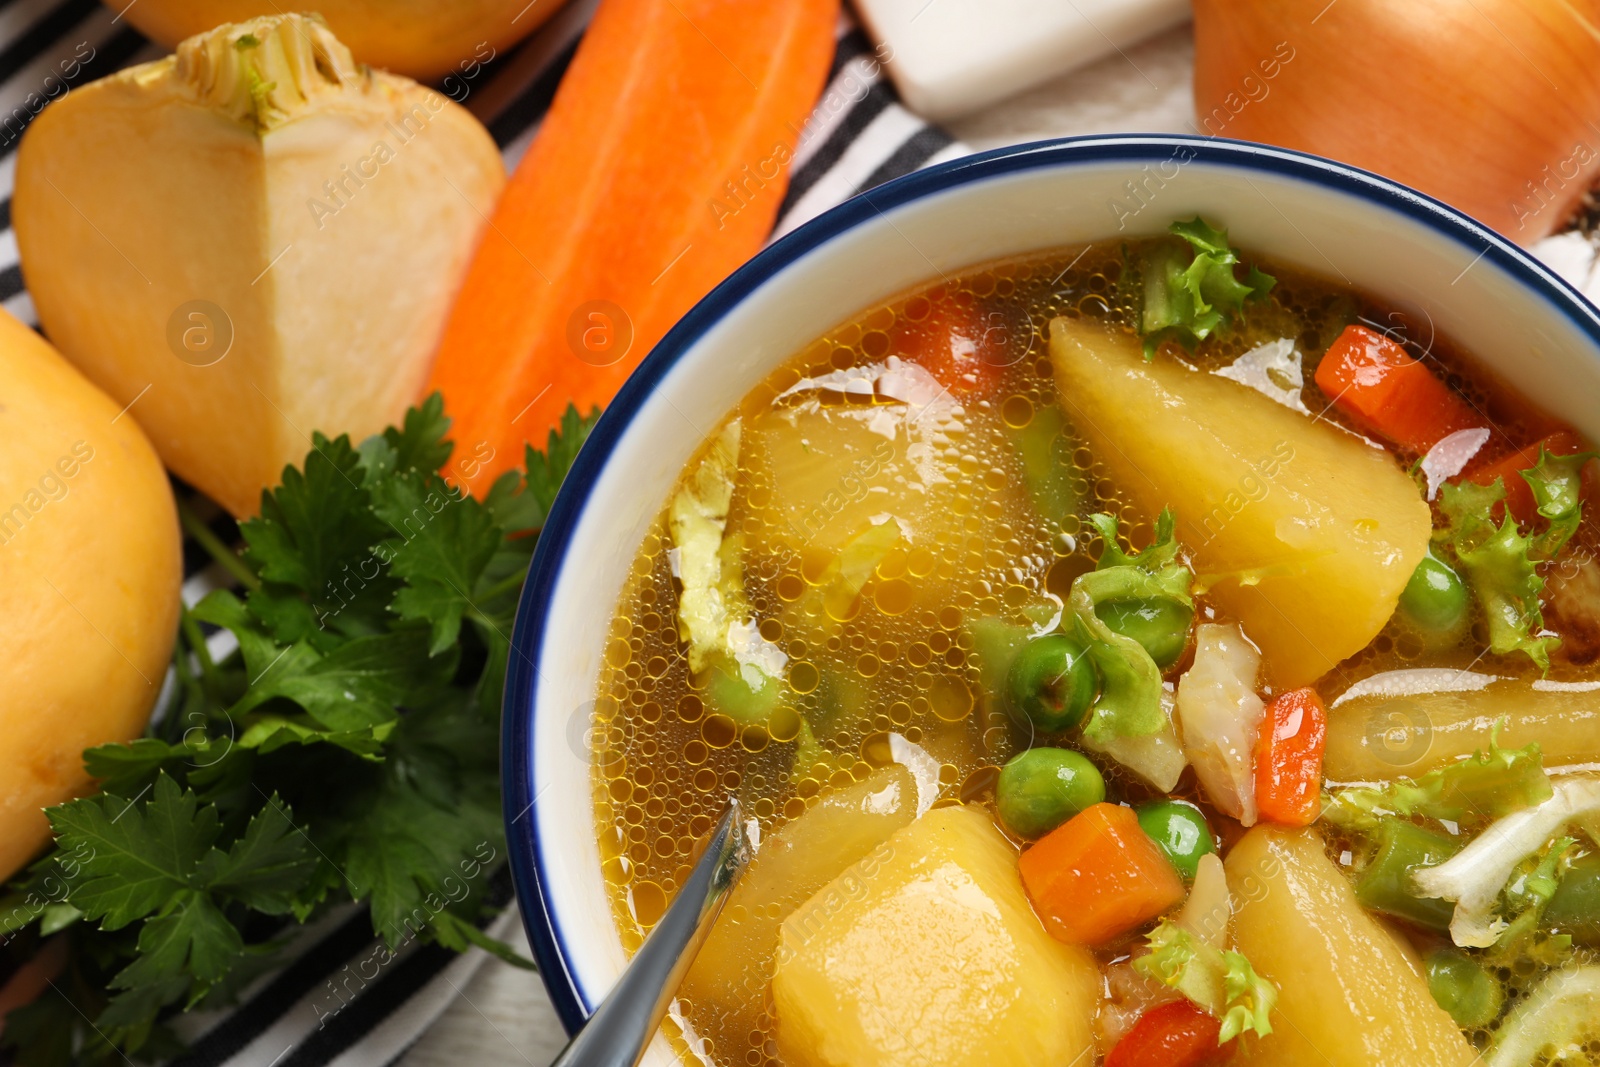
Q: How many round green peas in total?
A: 7